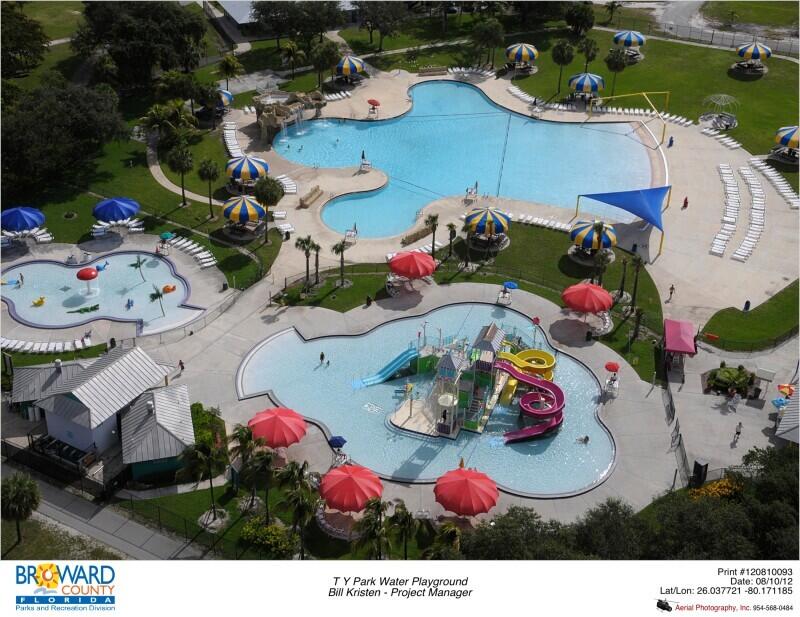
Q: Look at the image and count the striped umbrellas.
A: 11